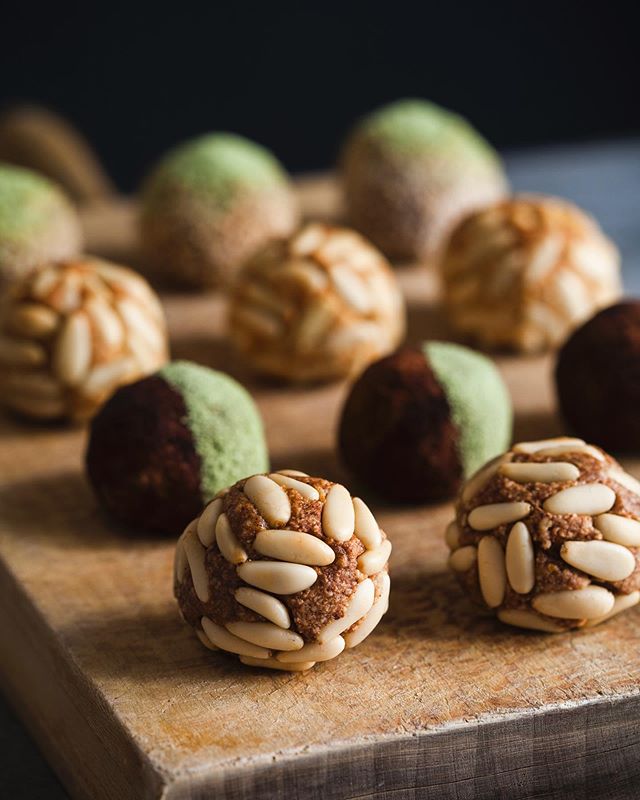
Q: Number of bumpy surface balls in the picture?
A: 5